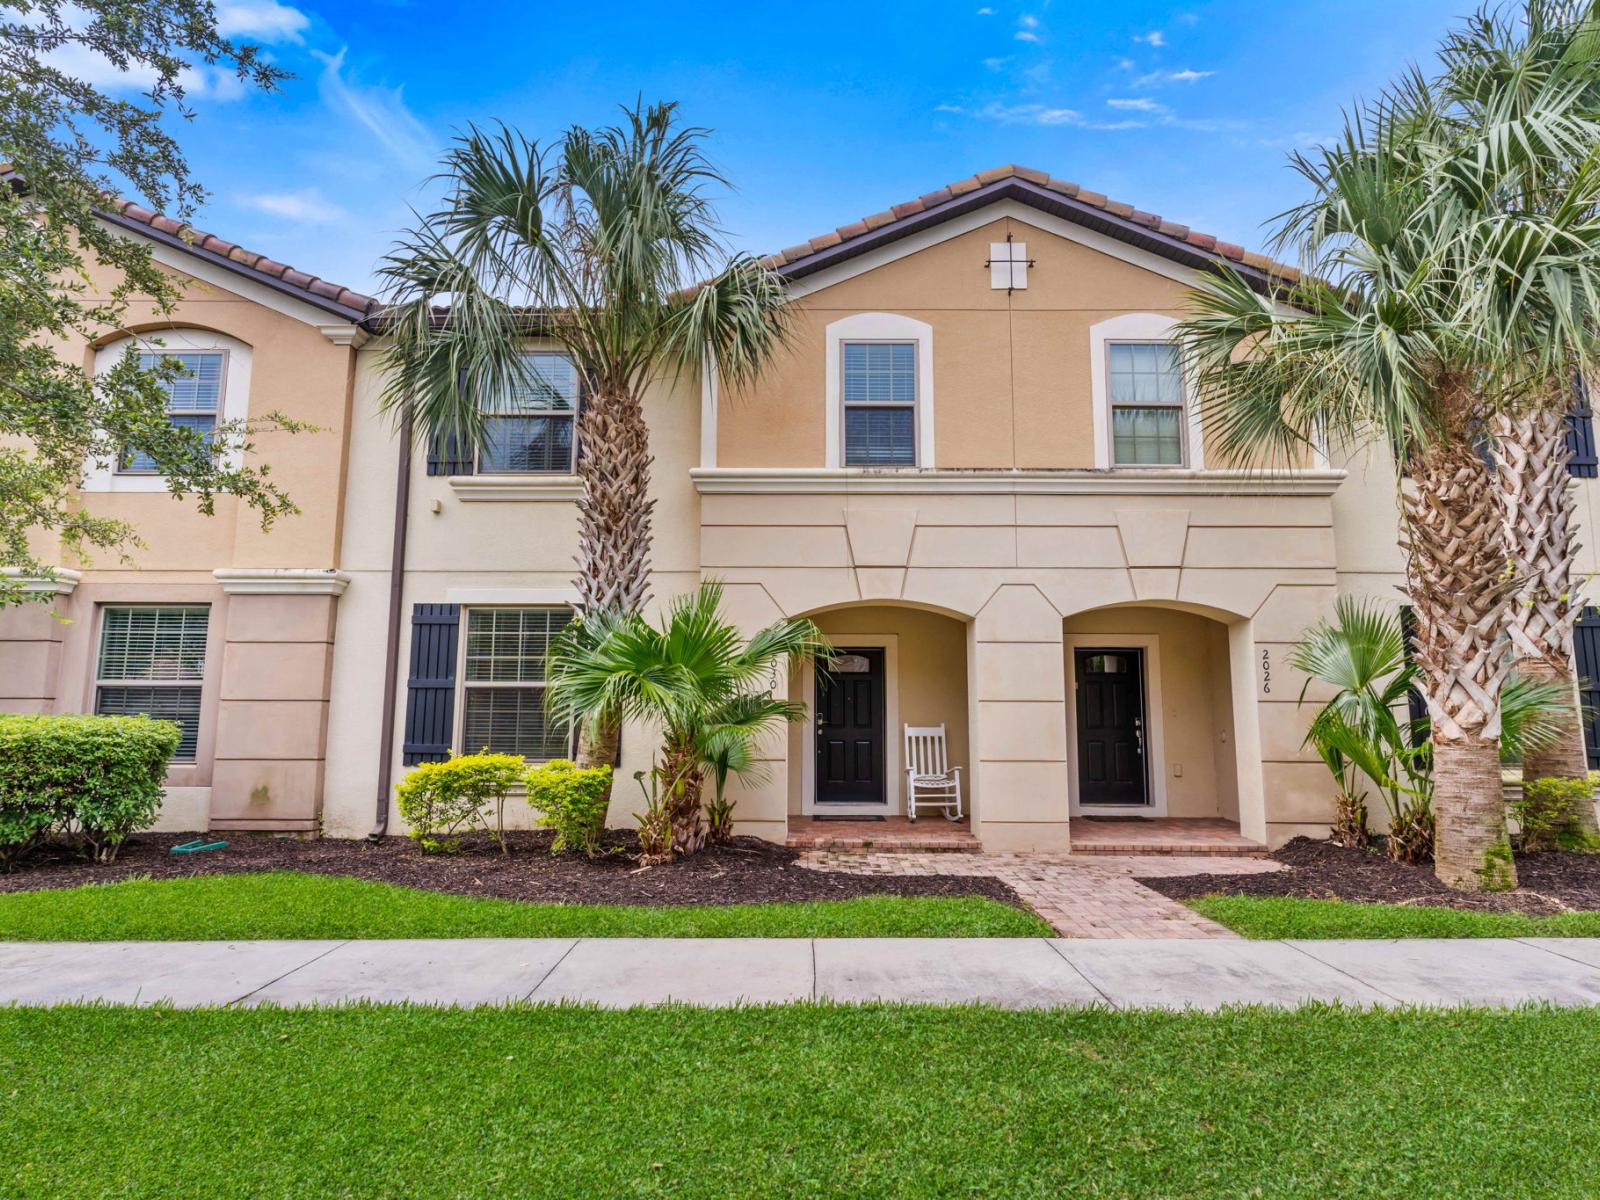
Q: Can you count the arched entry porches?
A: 2